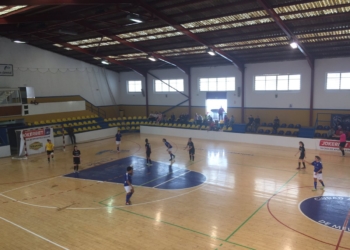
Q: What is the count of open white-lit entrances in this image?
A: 1